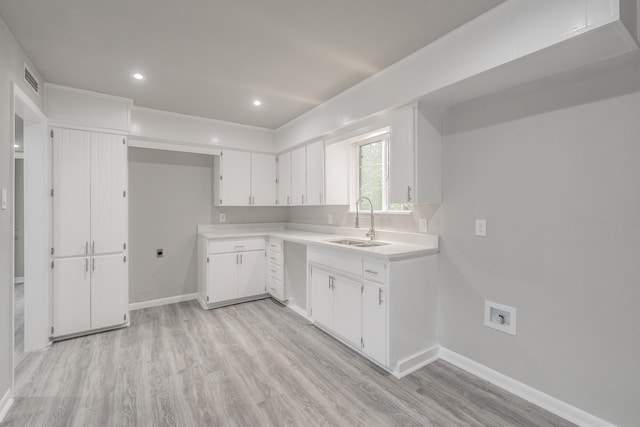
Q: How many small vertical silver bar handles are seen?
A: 15